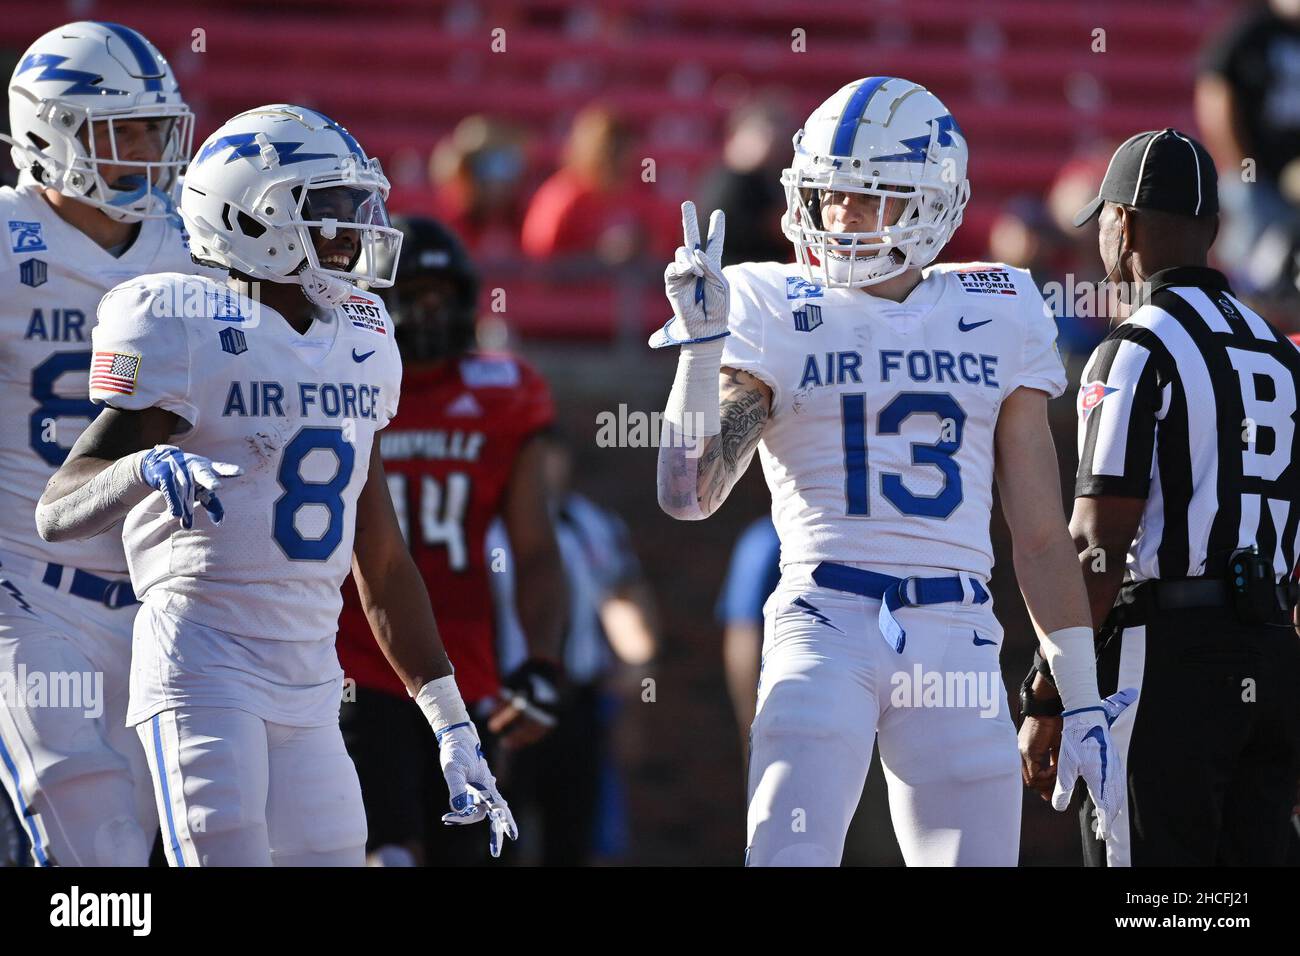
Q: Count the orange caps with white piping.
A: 0